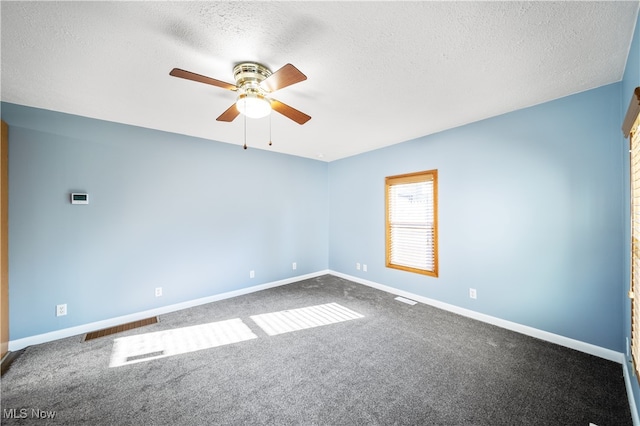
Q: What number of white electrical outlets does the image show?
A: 7